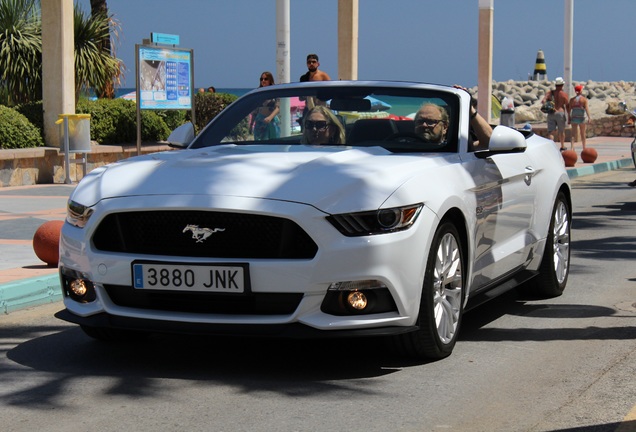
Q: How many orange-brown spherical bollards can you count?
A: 3